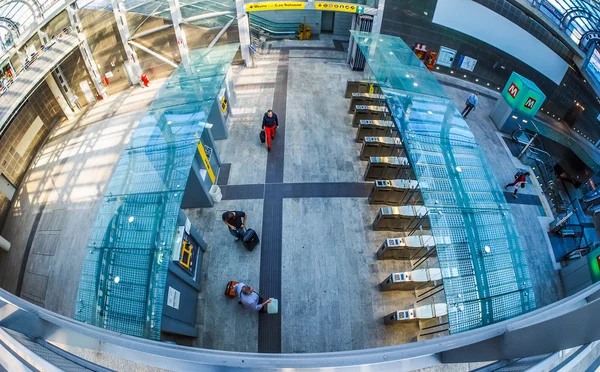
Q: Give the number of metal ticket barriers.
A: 11